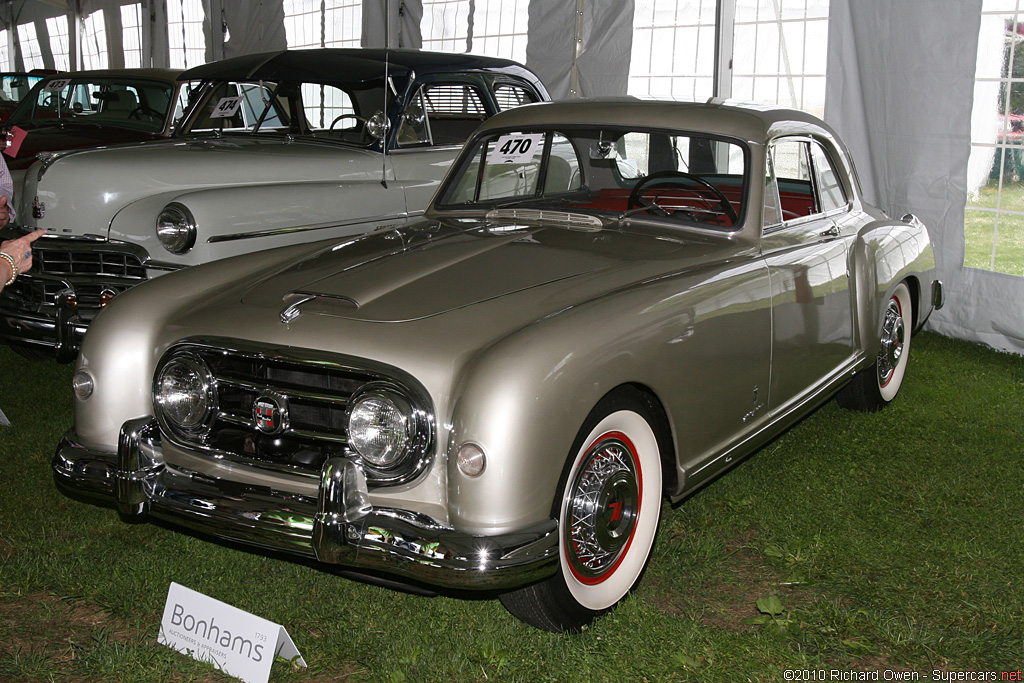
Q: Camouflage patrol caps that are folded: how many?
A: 0